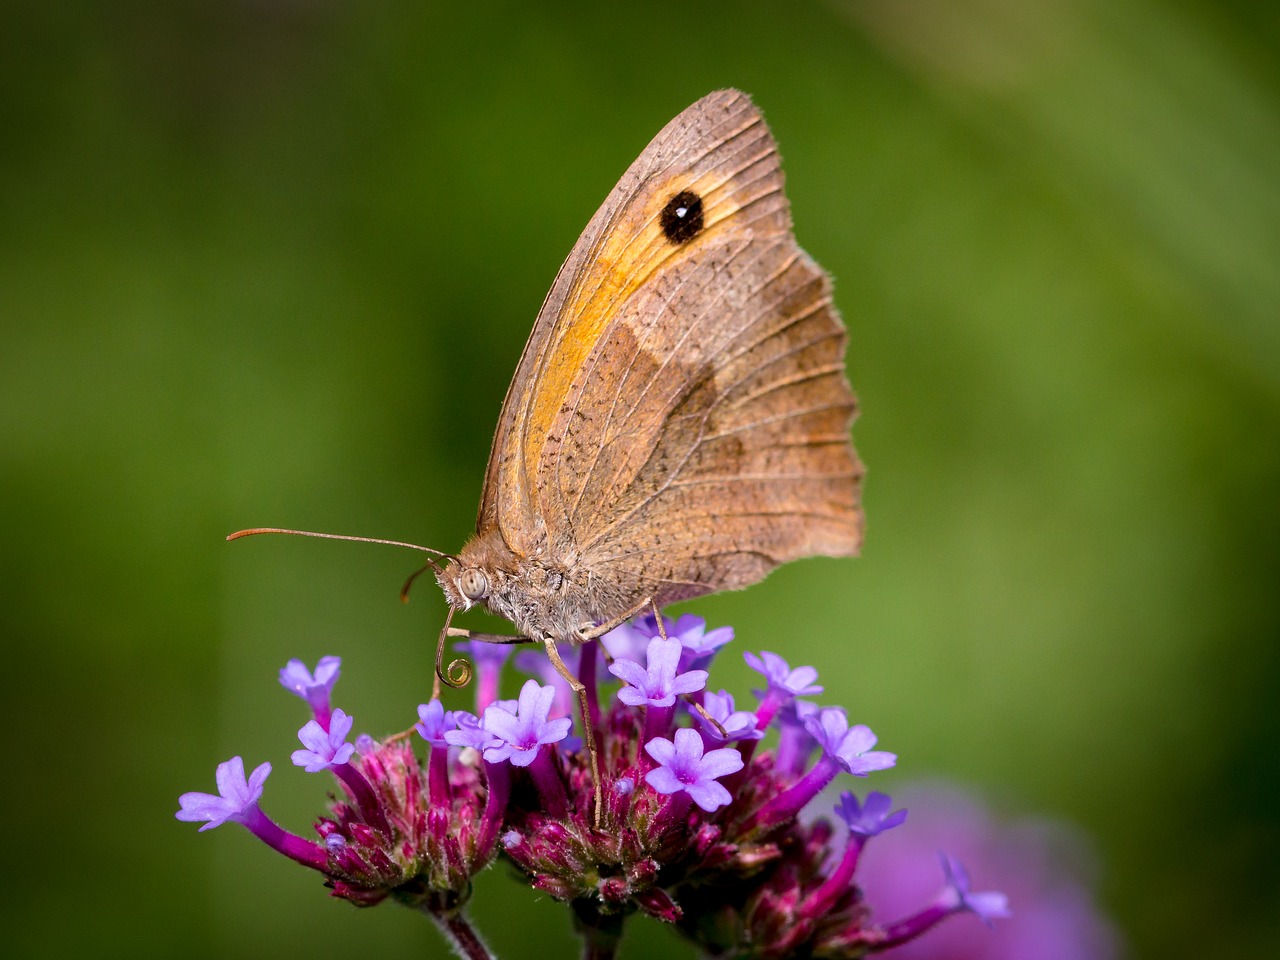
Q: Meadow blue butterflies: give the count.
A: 0